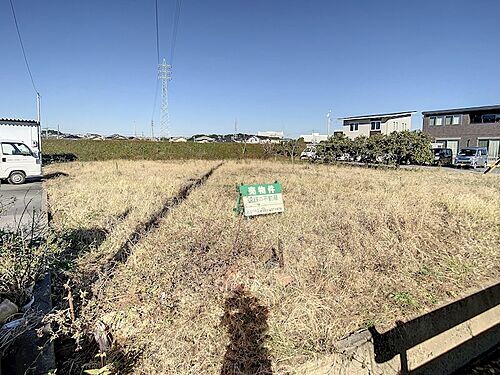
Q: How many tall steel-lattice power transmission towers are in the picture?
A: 1